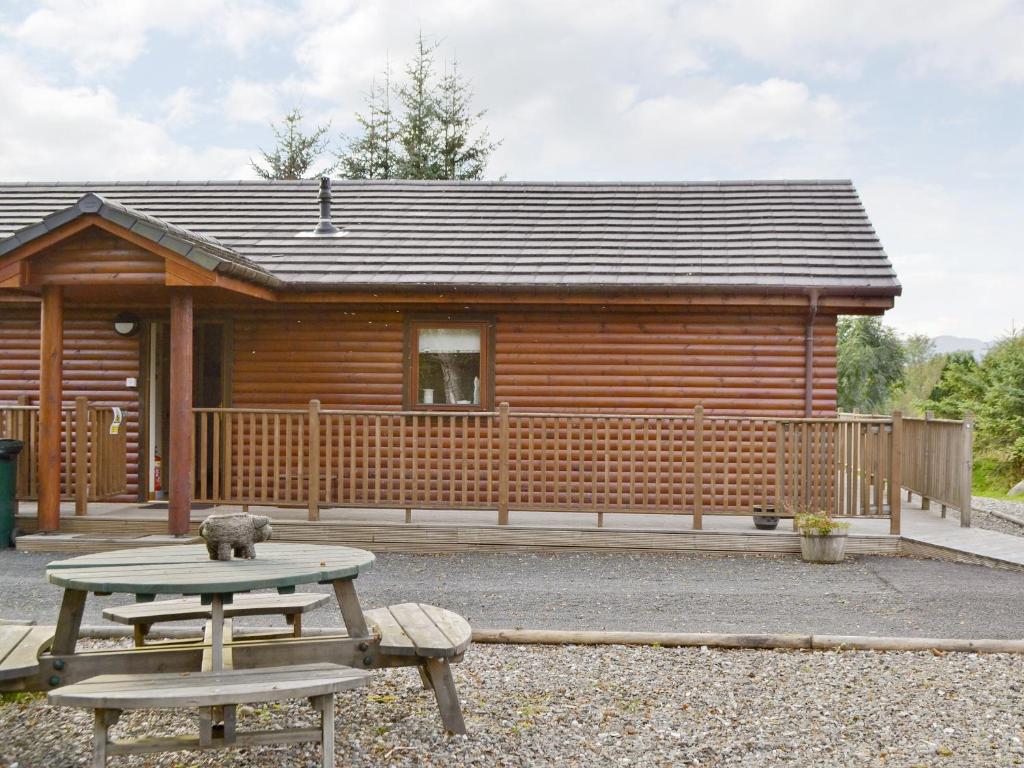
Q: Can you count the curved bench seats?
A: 4